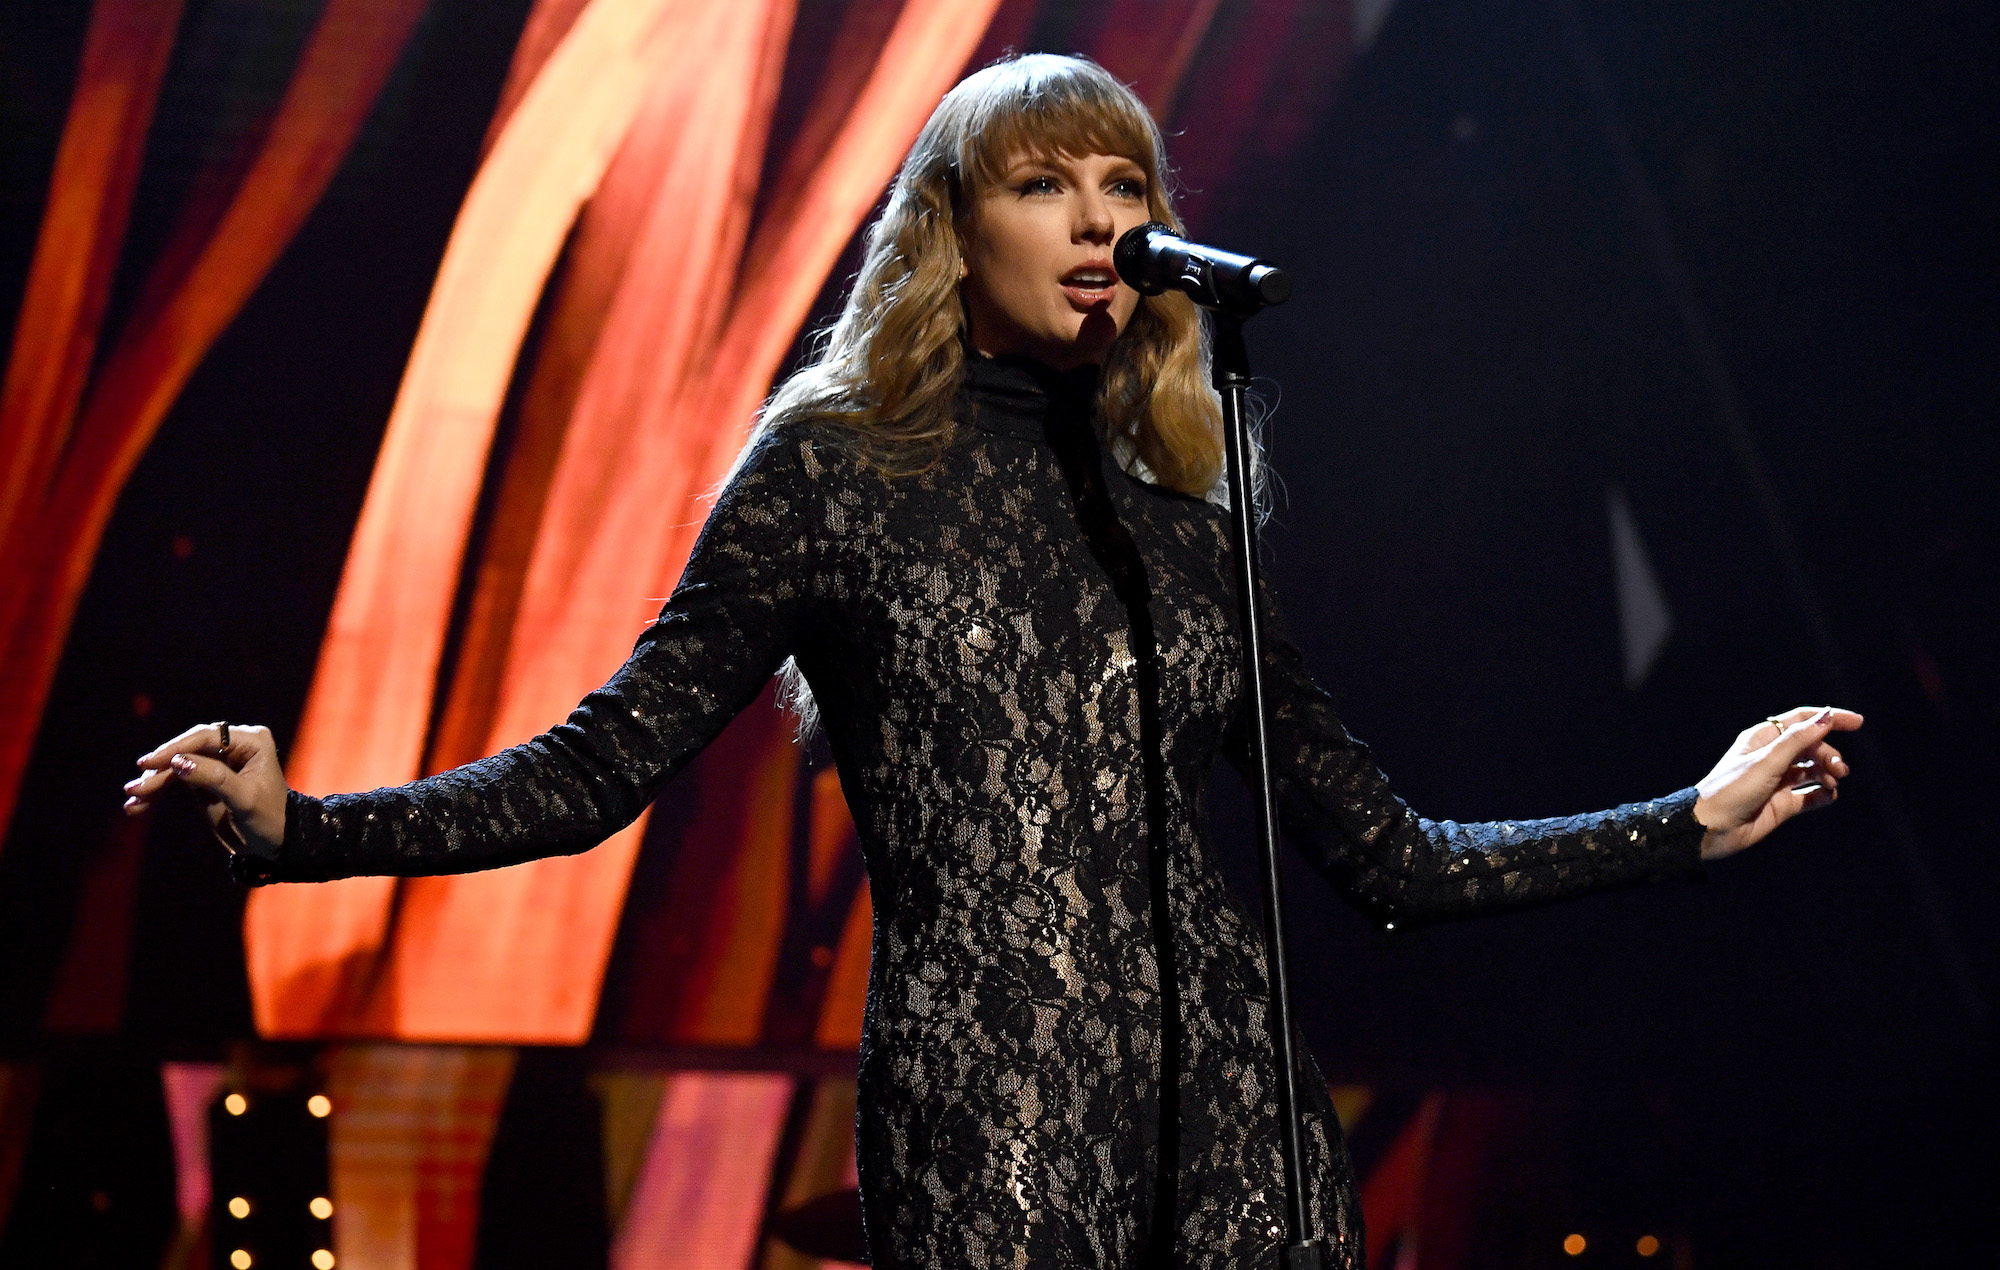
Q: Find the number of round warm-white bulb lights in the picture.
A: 8